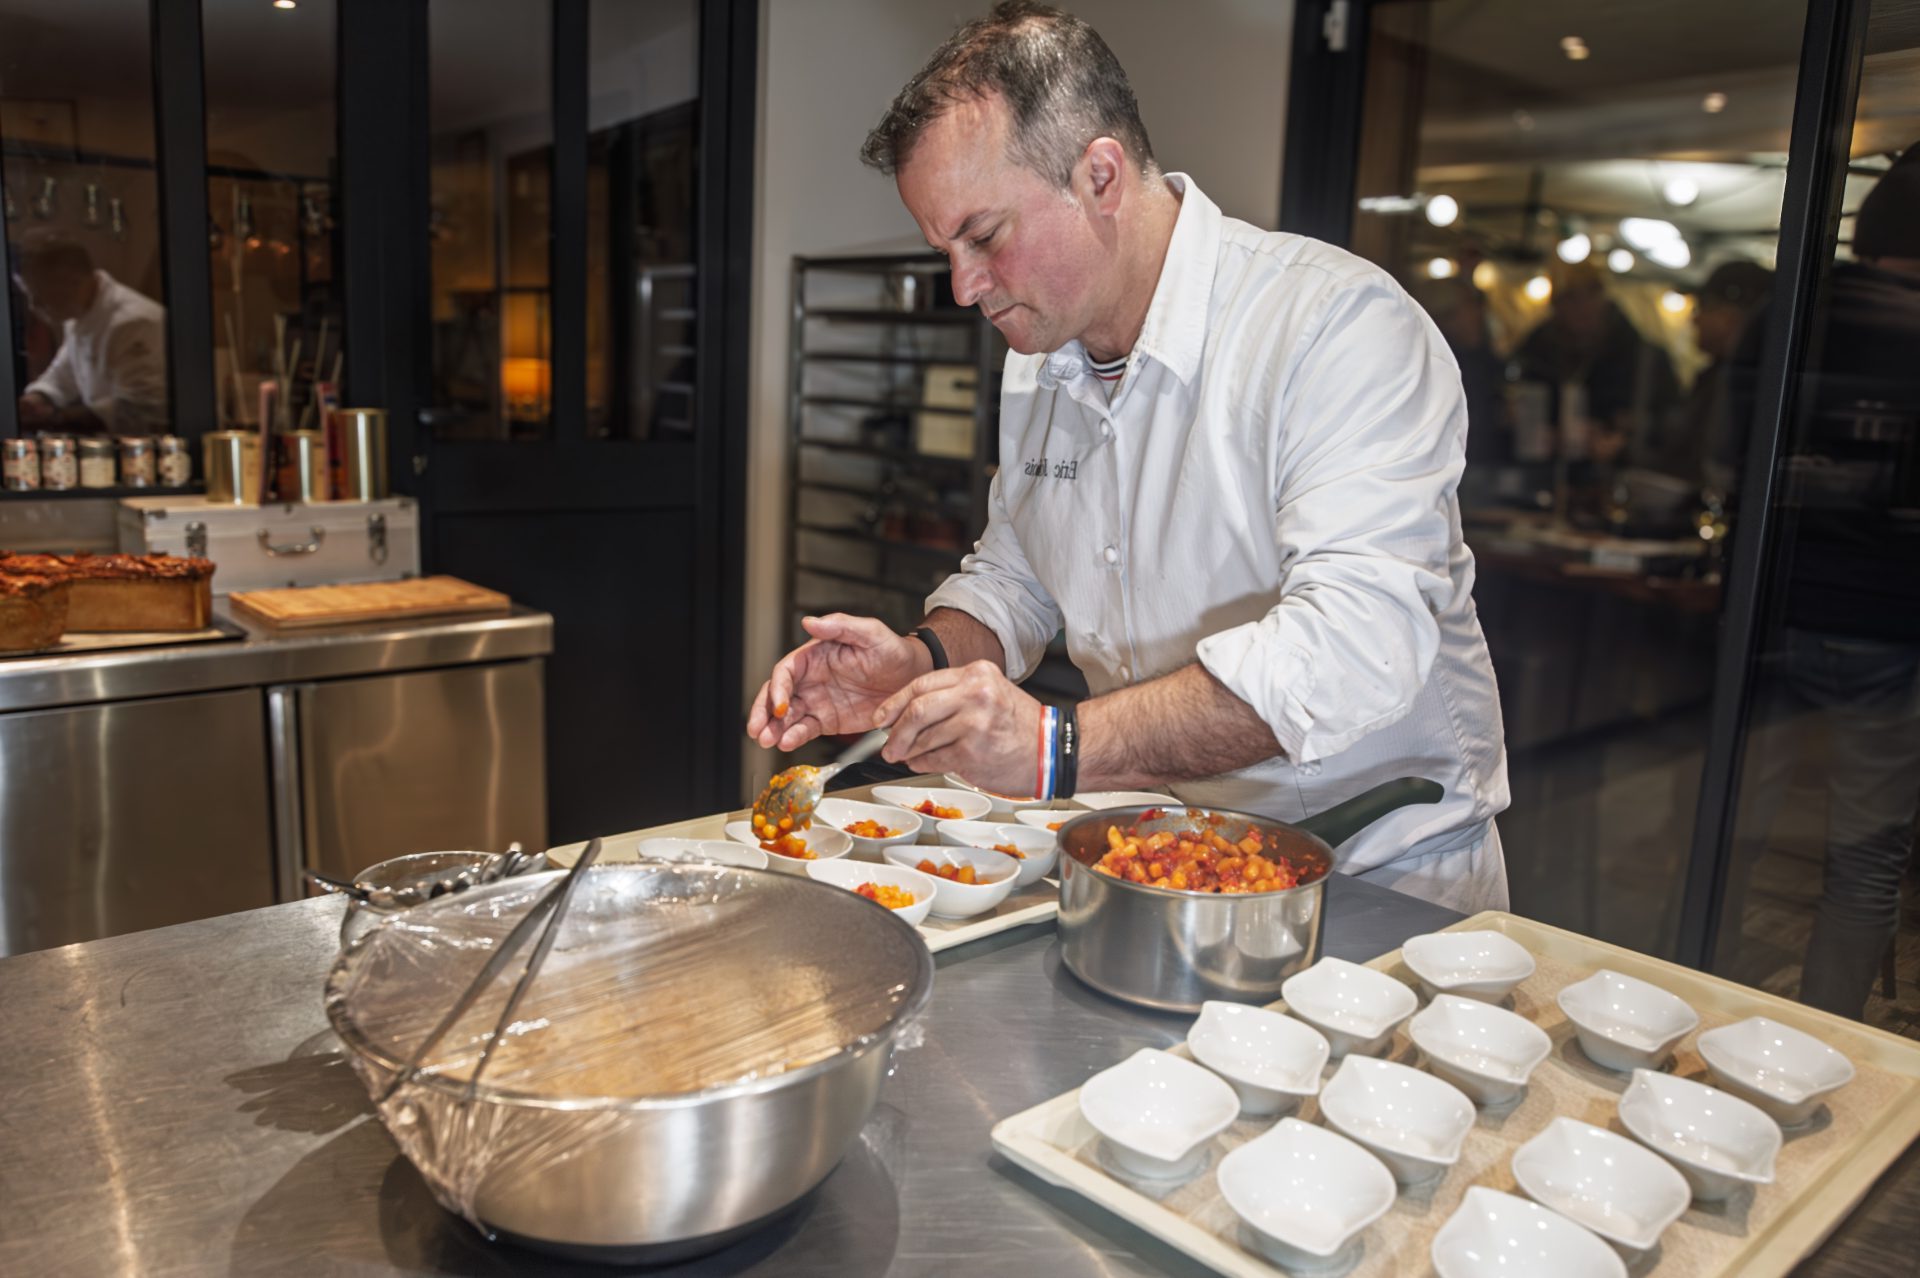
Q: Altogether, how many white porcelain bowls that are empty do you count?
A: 12